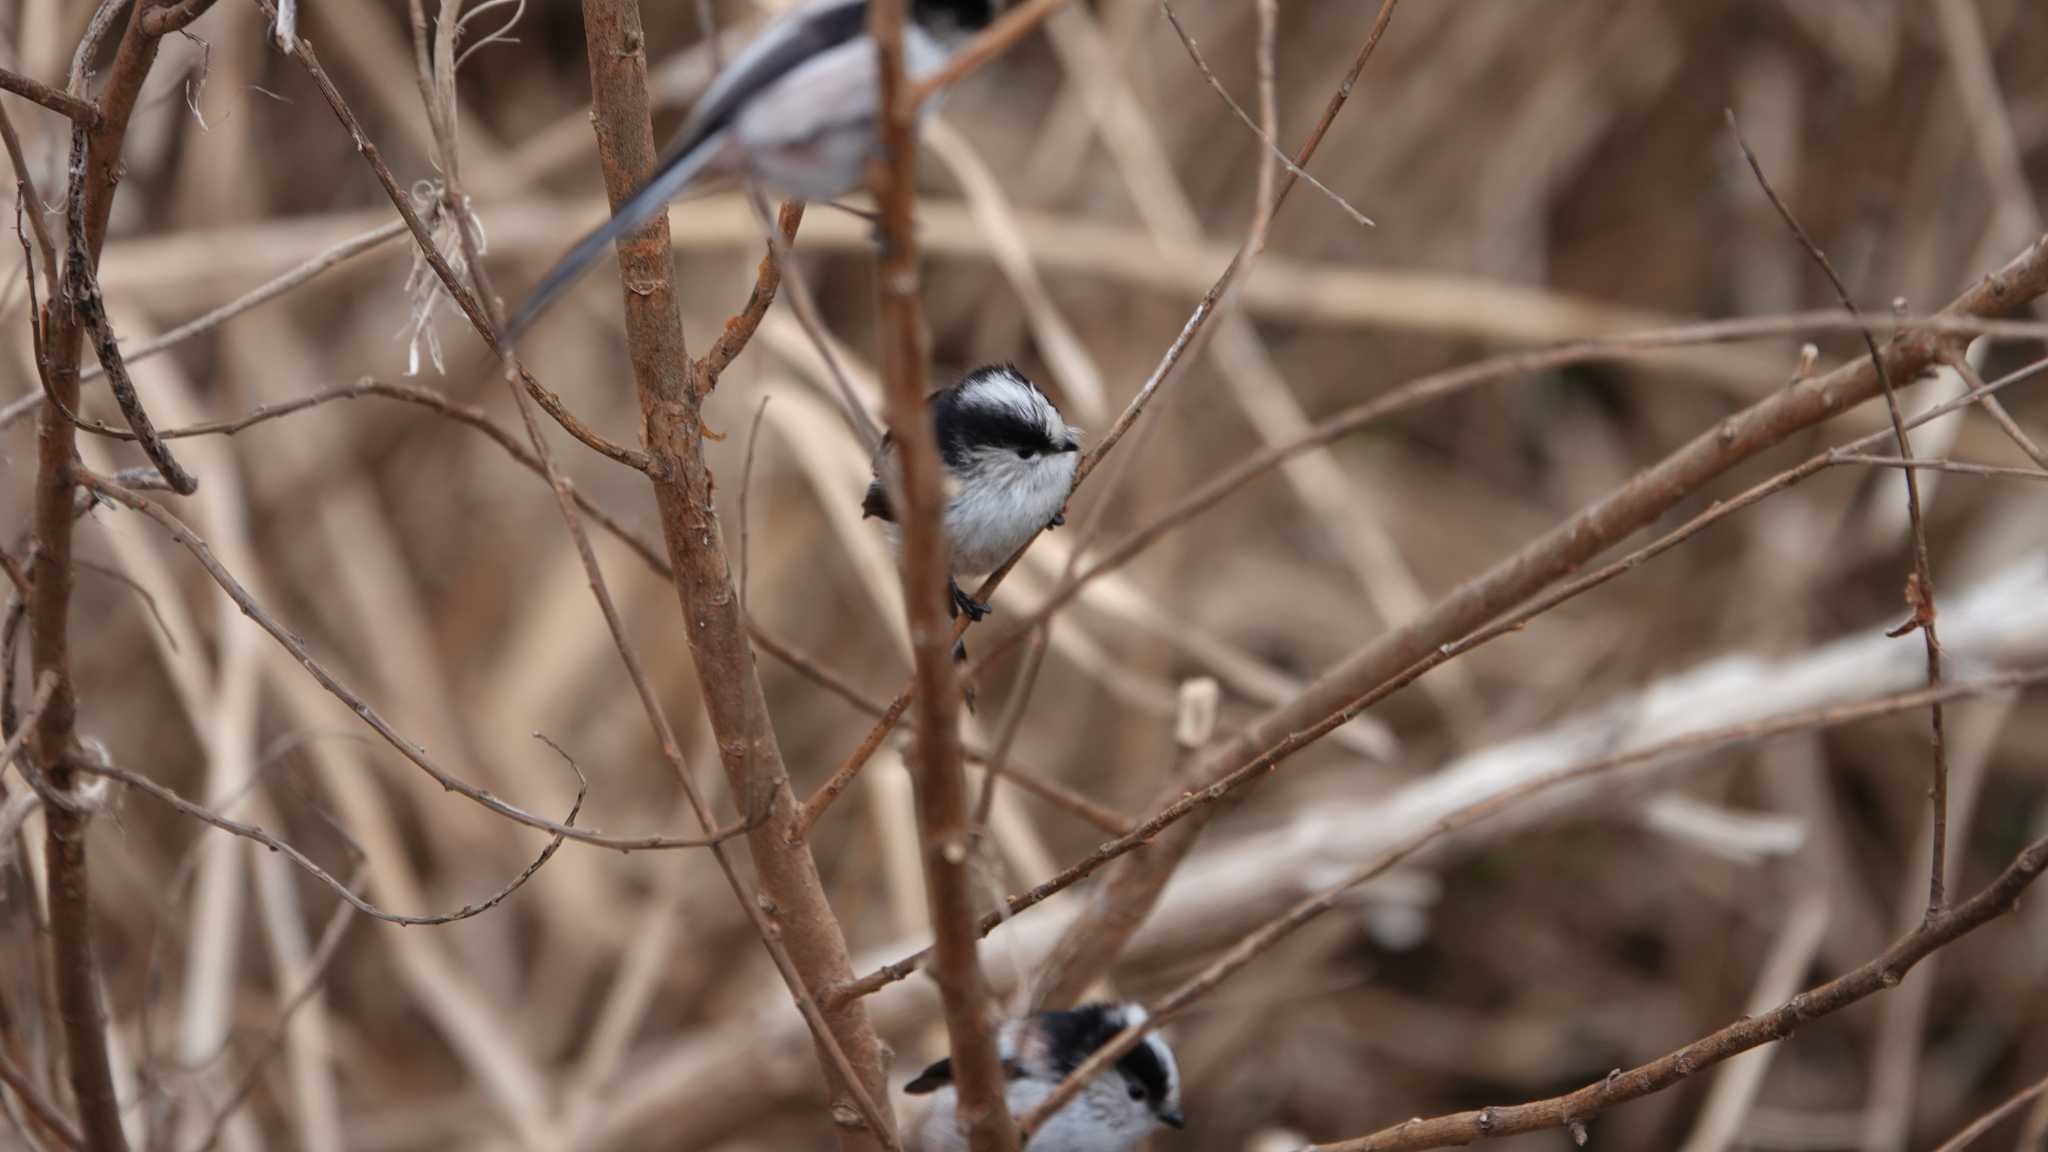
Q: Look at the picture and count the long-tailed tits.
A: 3